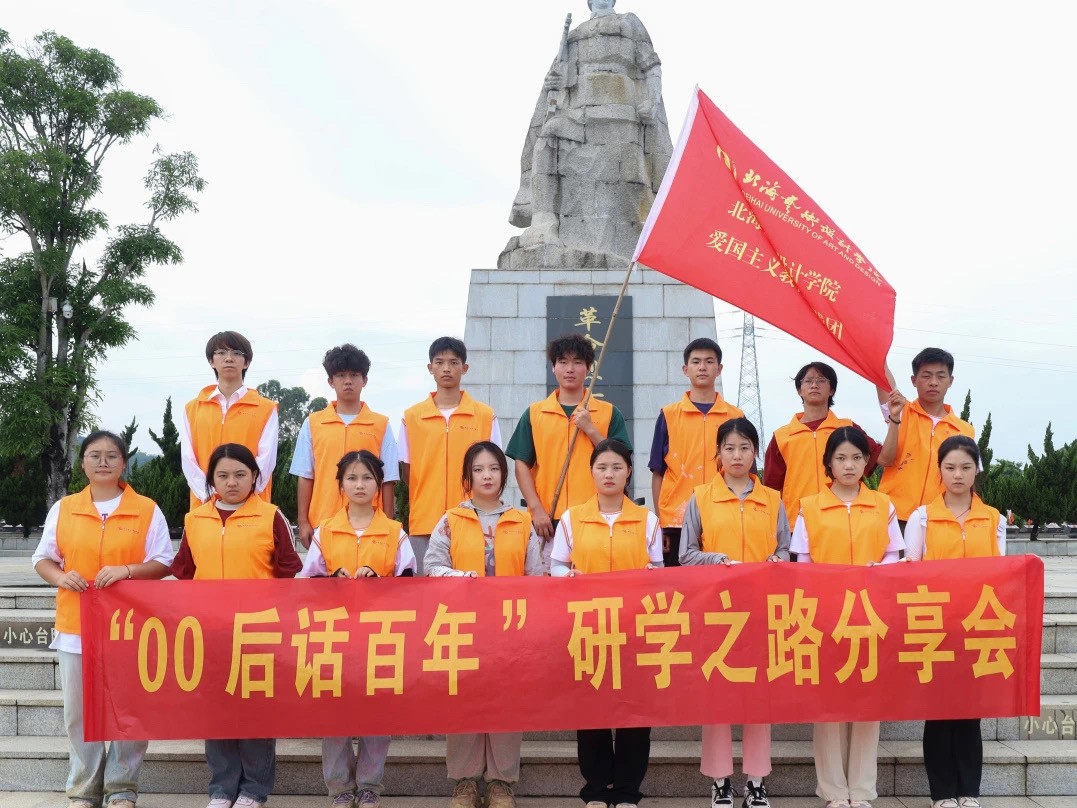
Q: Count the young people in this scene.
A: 15